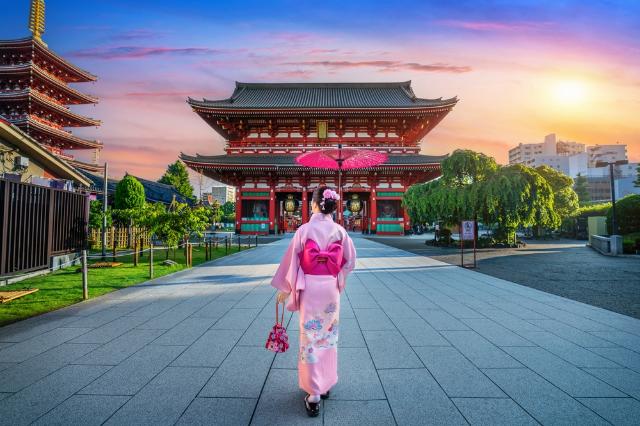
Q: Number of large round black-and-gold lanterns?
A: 2